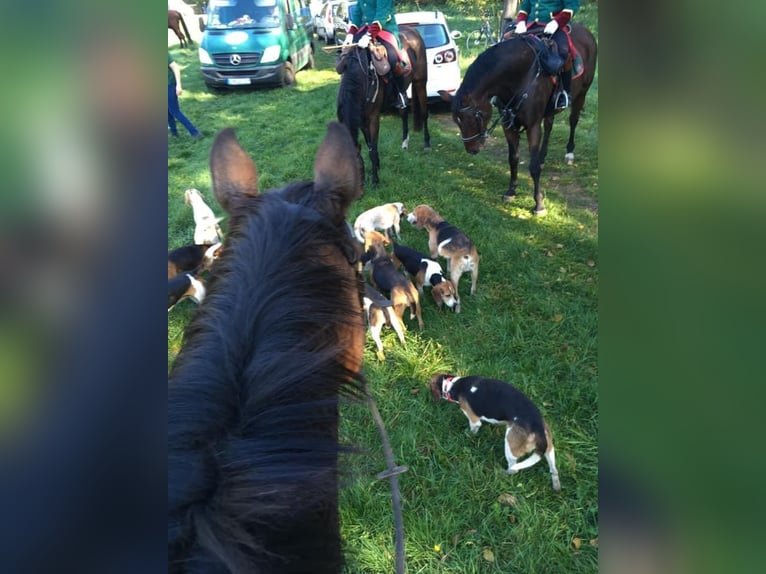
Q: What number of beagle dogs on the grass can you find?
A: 9